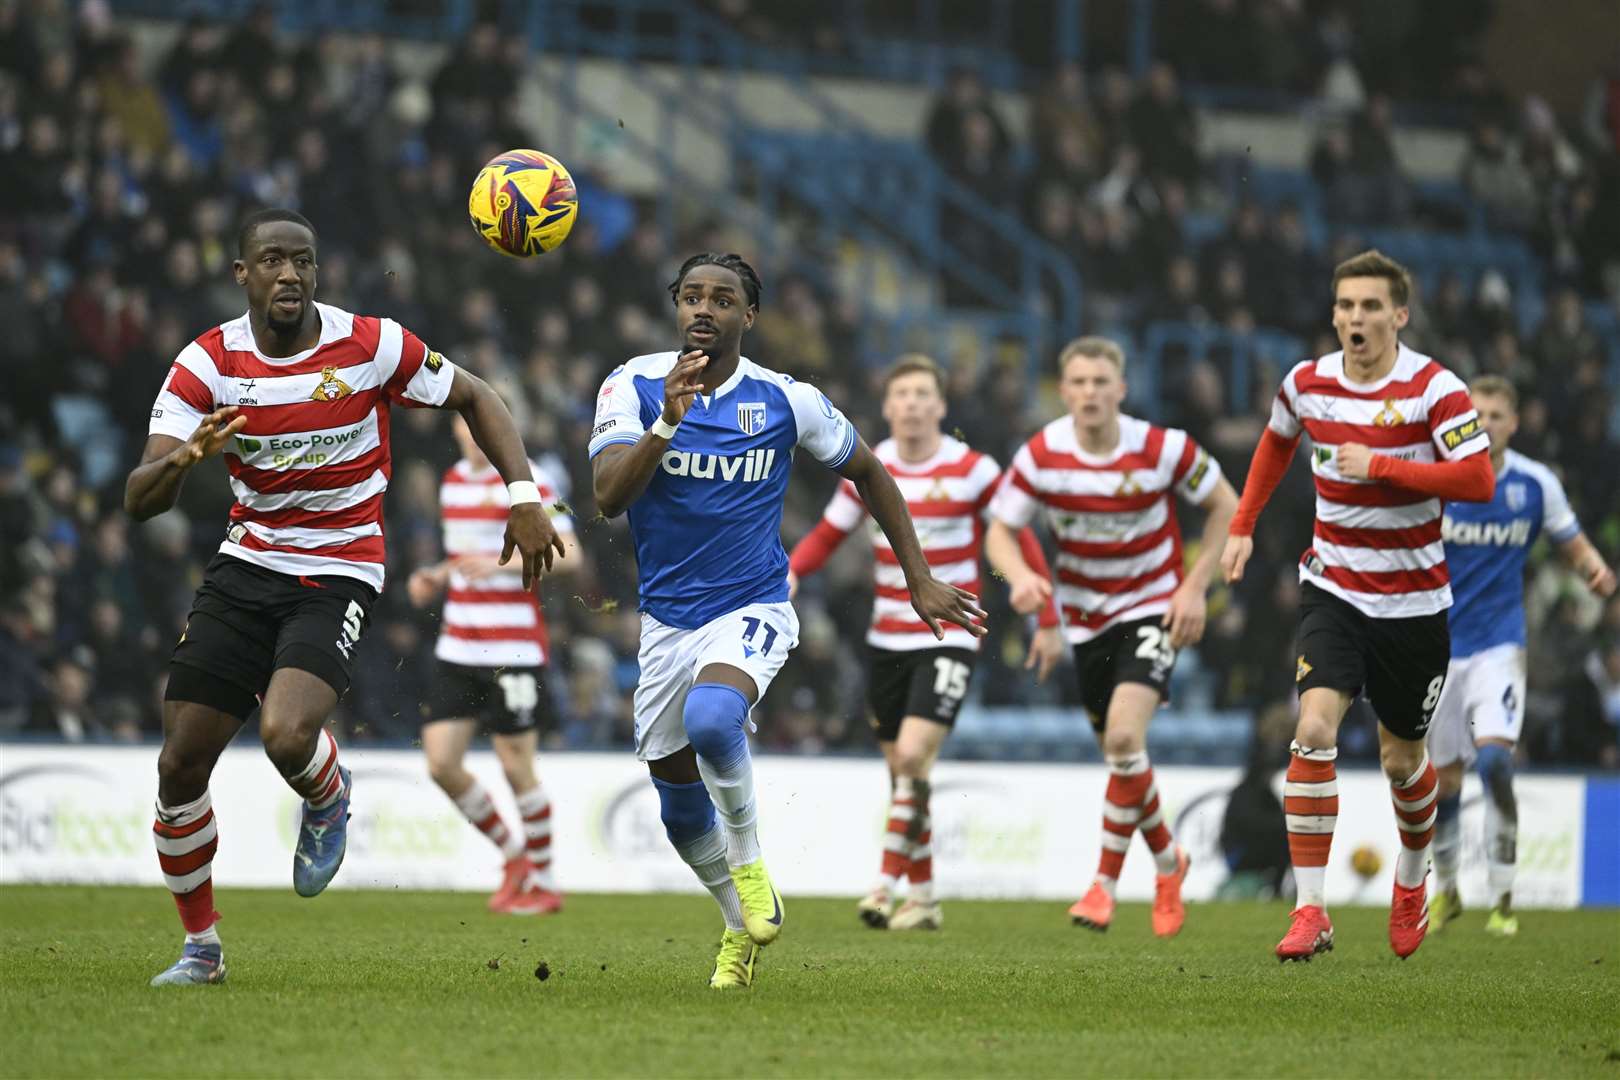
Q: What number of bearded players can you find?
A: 2